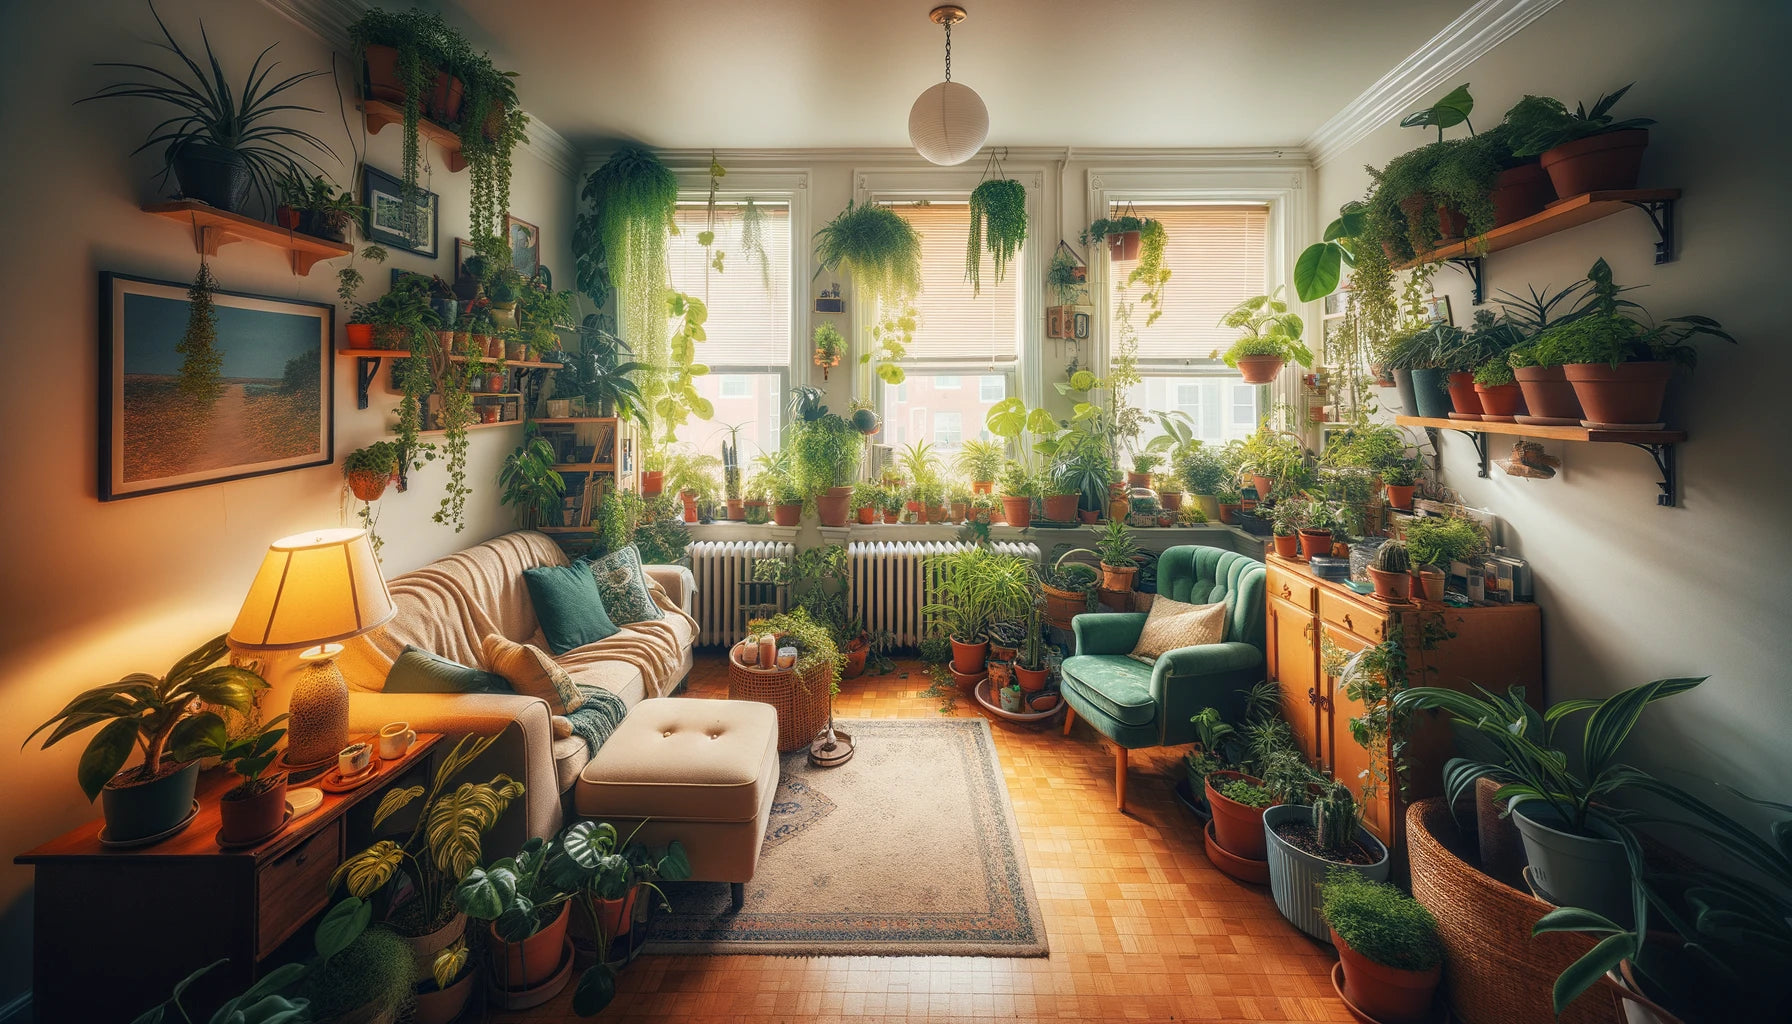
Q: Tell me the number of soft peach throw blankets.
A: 1